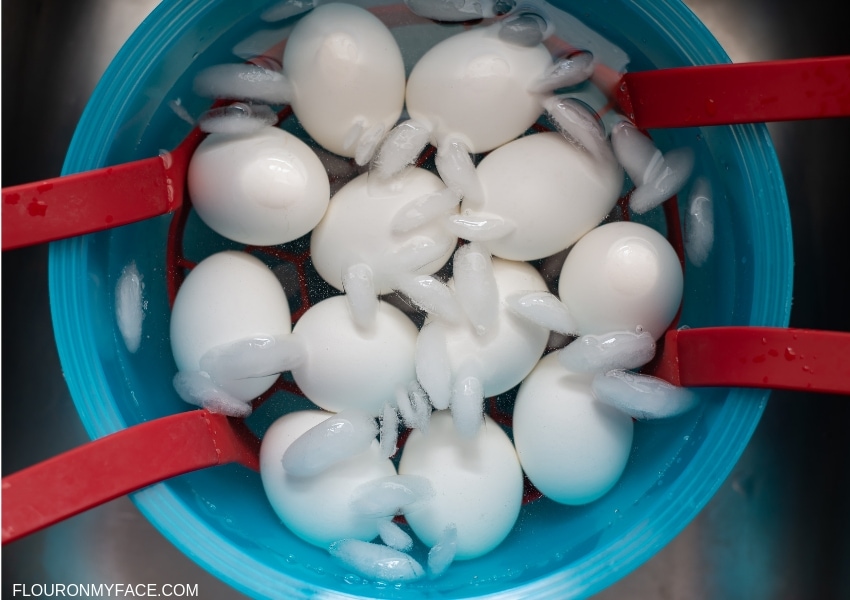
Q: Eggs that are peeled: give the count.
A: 0